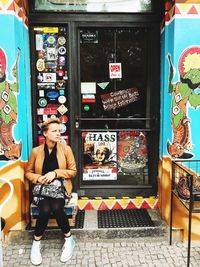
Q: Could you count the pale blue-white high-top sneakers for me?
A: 2